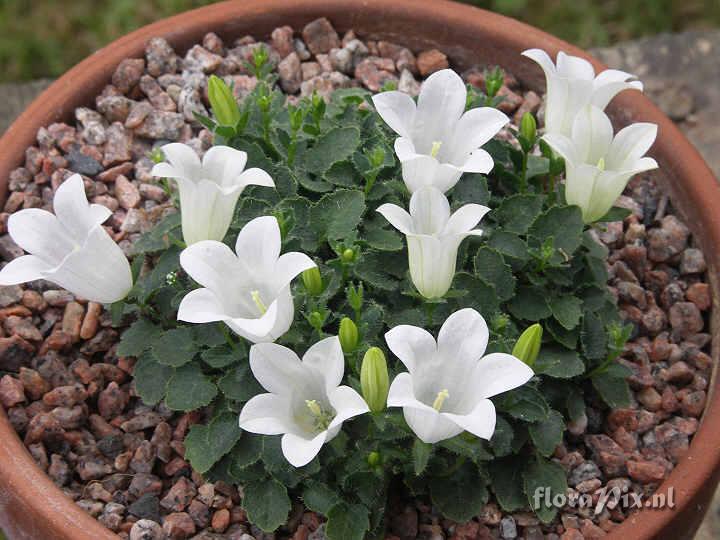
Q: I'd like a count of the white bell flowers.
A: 9